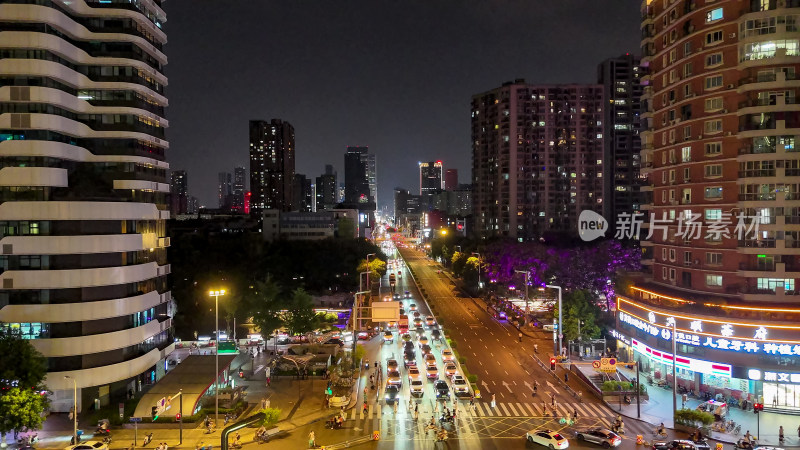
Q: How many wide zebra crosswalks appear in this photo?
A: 1